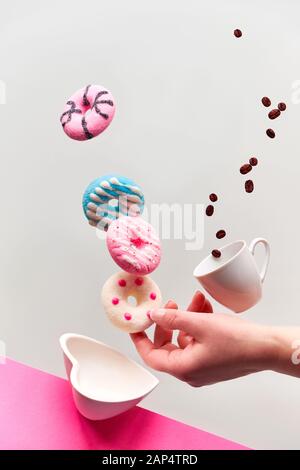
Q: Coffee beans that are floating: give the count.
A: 12